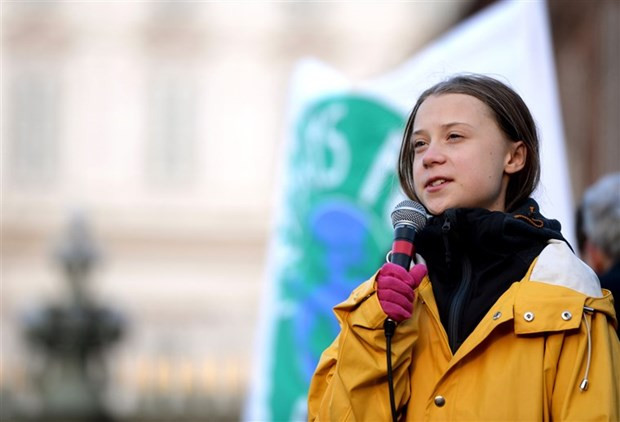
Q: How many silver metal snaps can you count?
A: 4